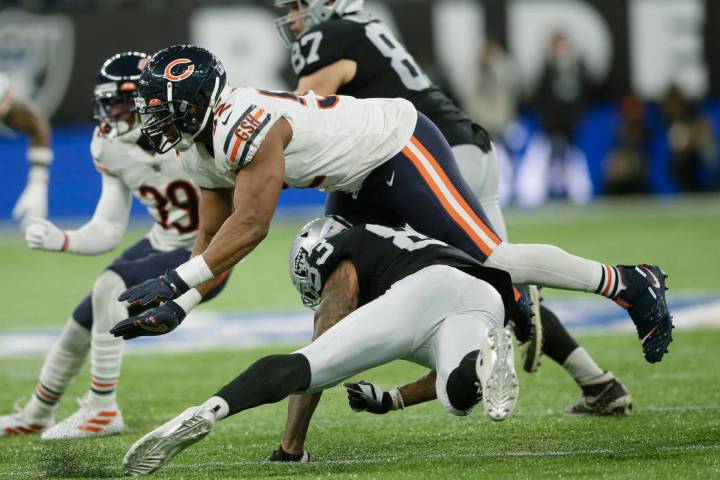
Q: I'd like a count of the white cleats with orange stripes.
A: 2